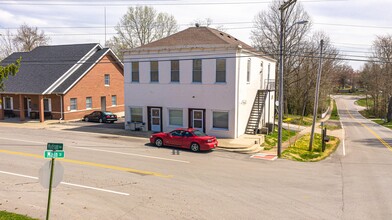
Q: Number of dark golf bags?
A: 0